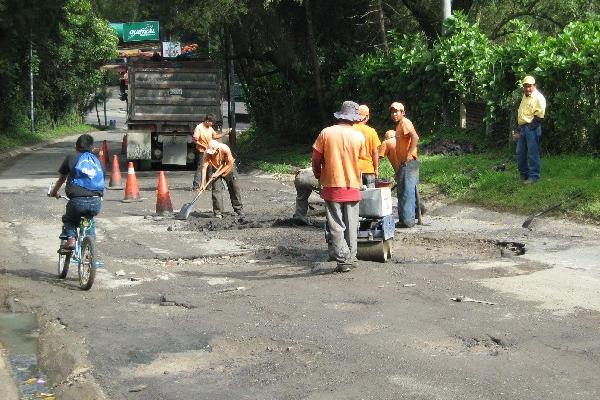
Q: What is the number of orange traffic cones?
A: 6